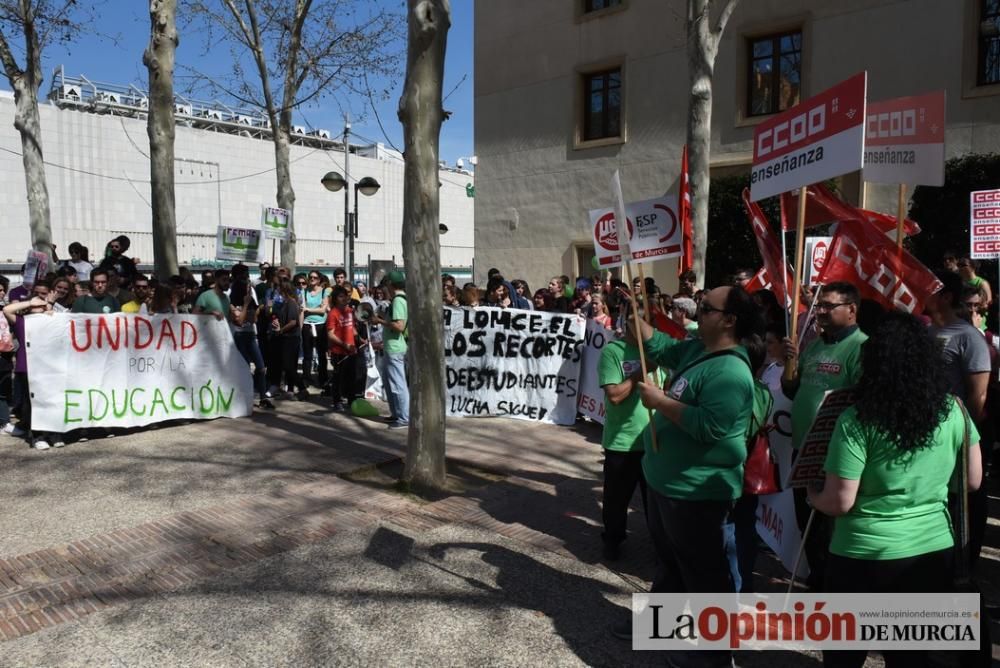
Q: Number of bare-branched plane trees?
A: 5